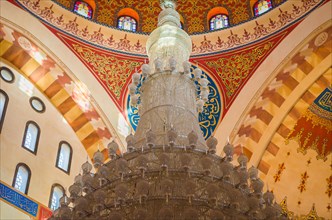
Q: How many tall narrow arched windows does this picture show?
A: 5